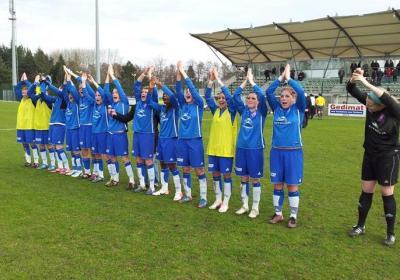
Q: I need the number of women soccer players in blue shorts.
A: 13